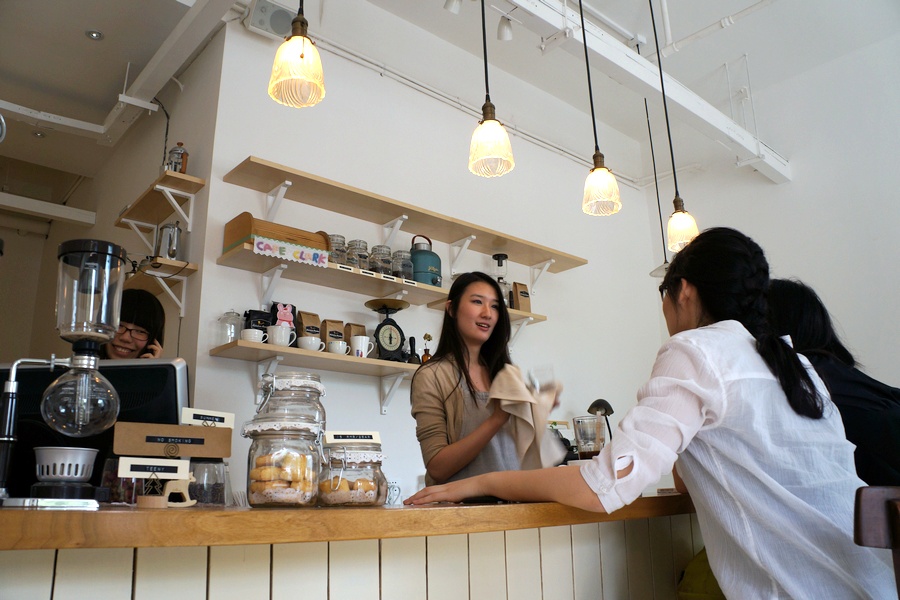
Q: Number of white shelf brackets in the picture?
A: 12